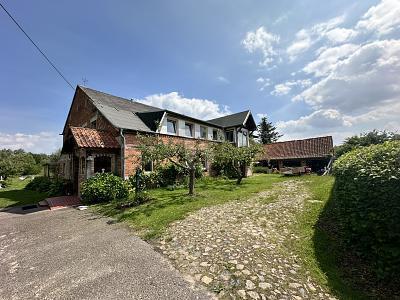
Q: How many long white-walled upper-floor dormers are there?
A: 1